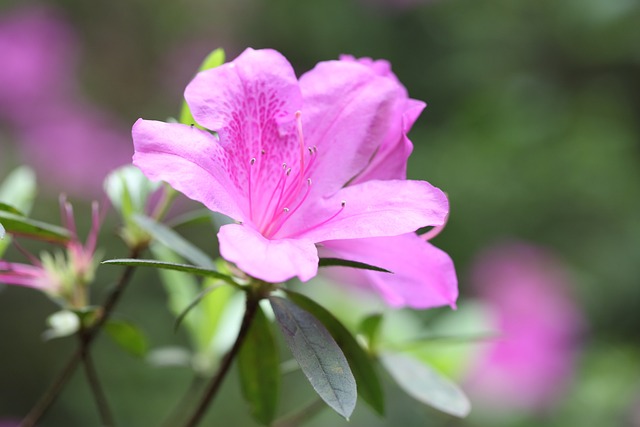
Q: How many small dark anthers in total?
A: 9